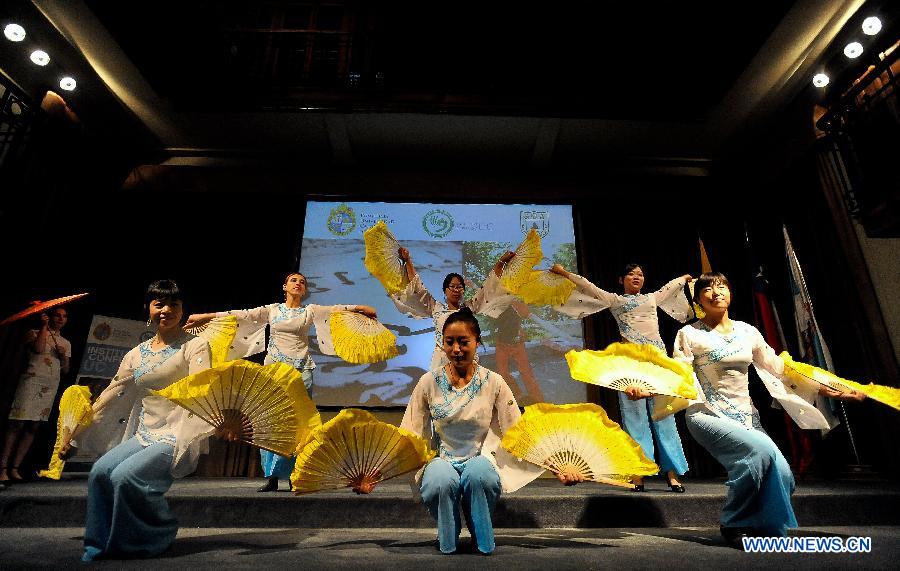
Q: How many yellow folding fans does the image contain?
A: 12